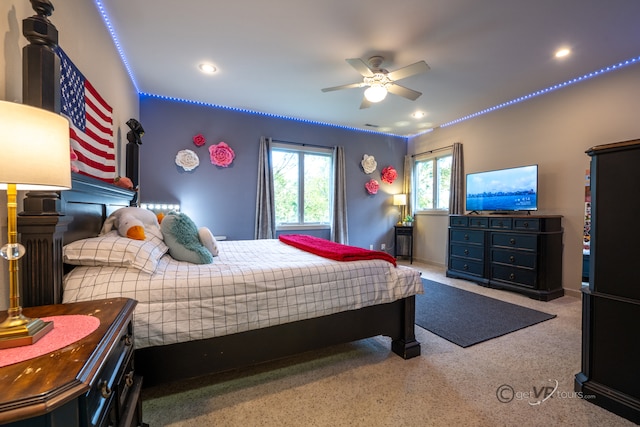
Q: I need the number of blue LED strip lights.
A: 3